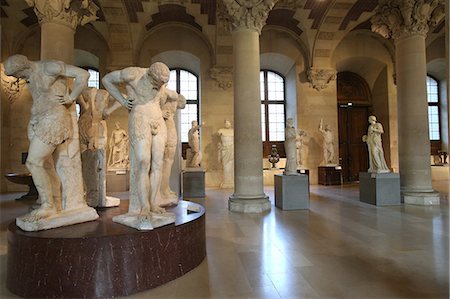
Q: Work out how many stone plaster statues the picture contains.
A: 11